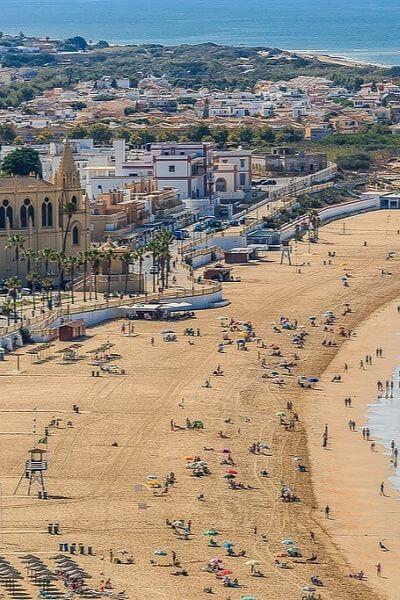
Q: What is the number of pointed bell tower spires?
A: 1